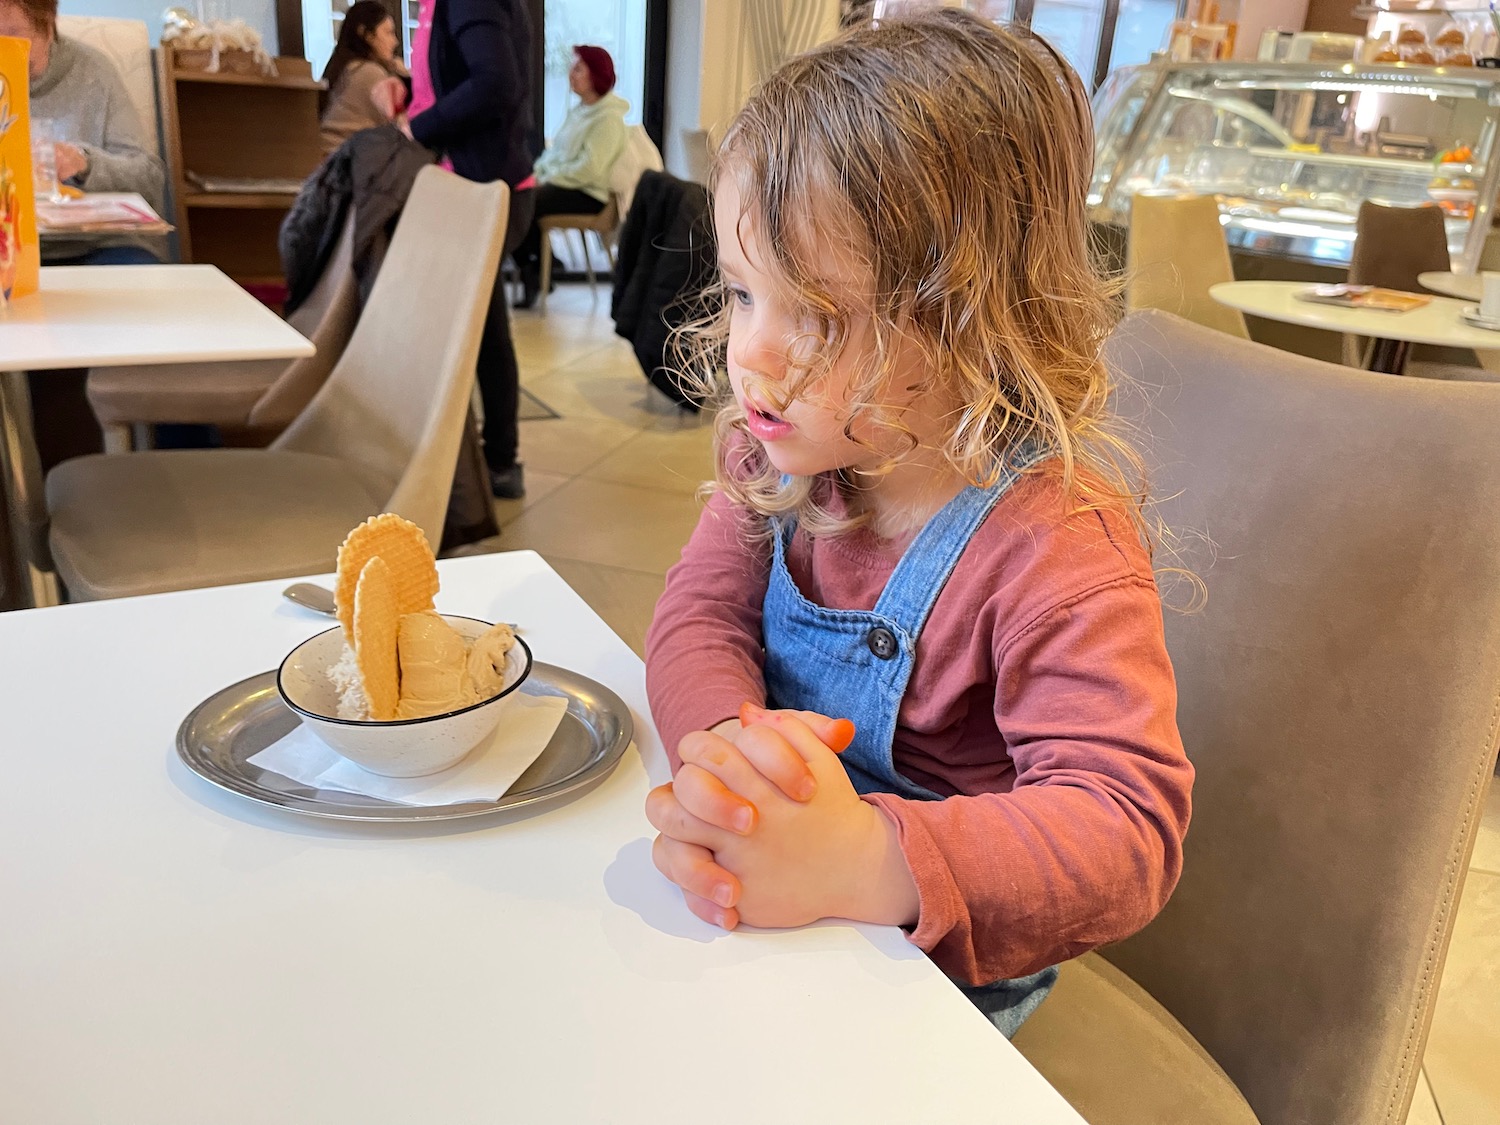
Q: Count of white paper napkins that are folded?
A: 1